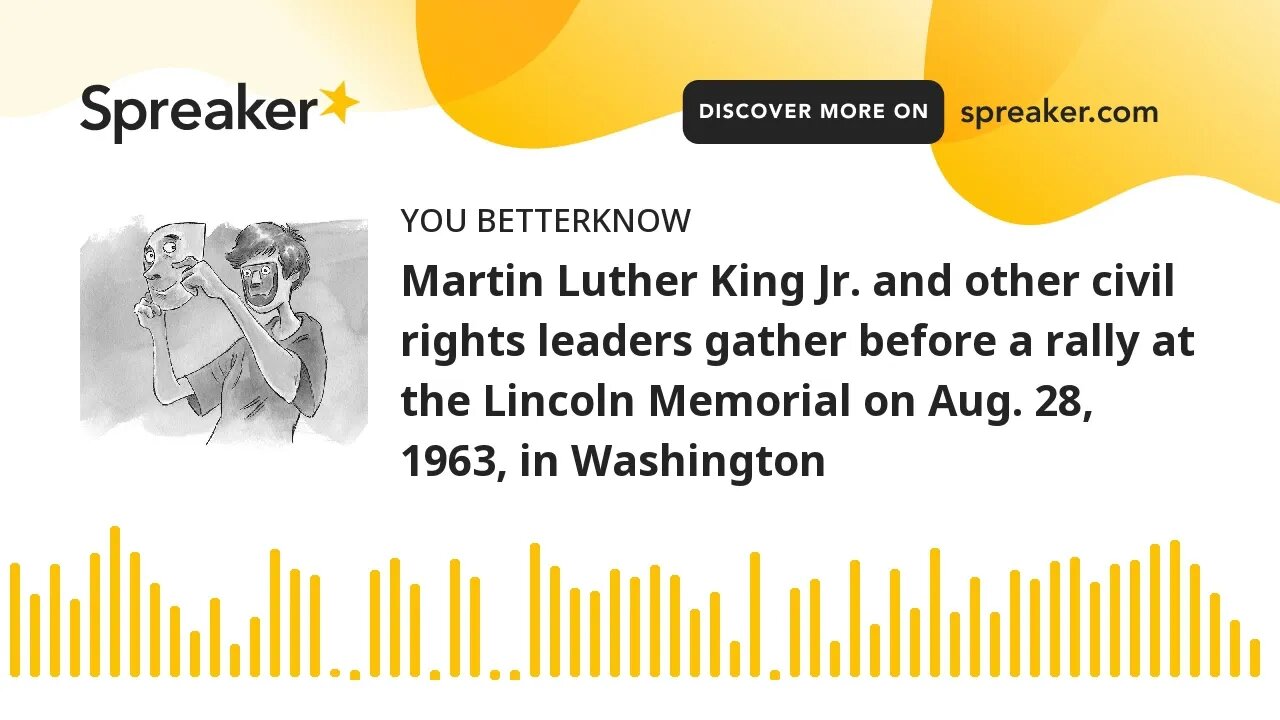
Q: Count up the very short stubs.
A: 6